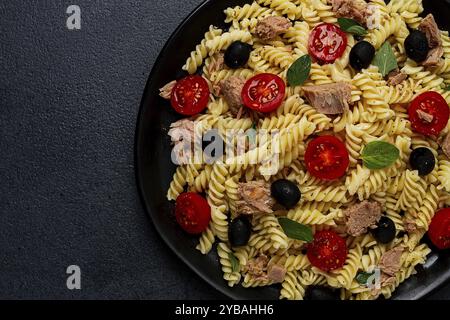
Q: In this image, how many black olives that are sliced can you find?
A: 0